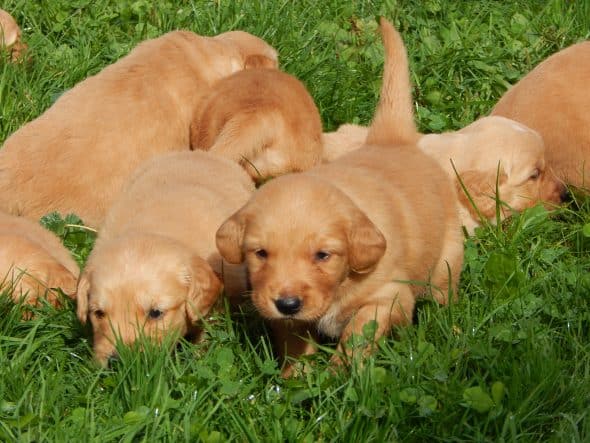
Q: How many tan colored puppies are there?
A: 8